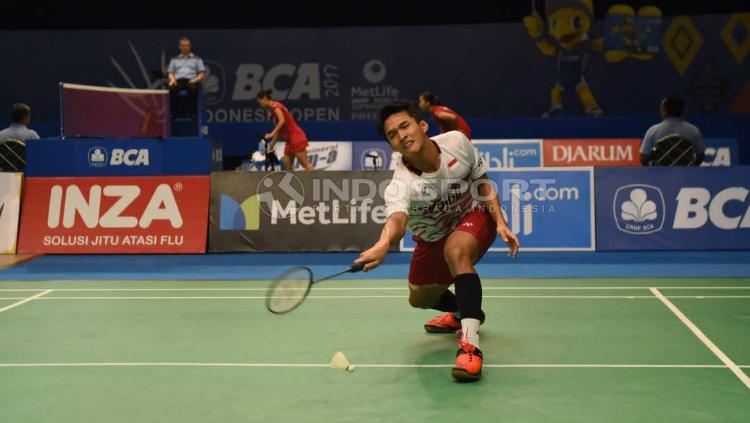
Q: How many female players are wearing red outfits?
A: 2